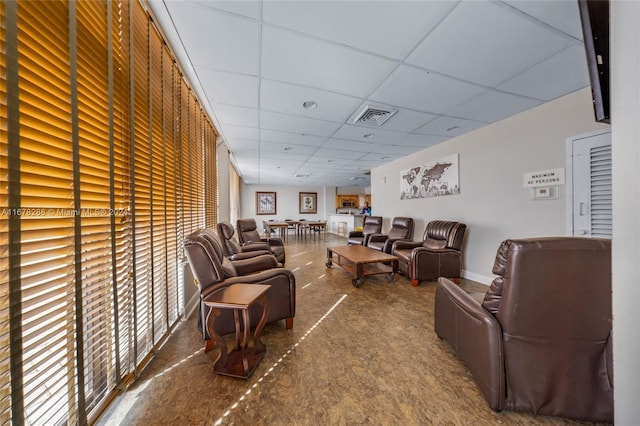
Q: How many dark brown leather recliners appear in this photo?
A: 7